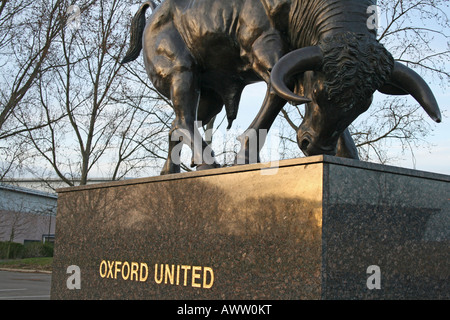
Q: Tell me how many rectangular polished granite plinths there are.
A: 1